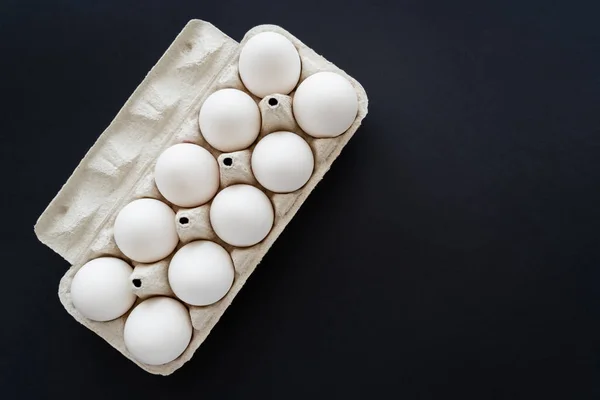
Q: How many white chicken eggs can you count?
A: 10